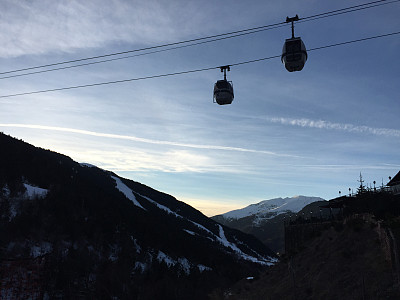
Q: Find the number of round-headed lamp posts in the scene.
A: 4